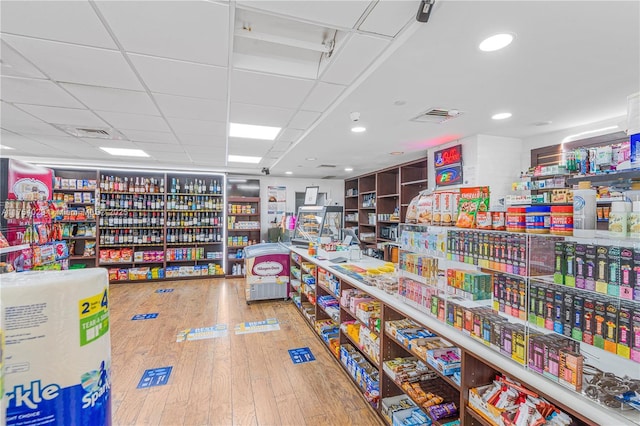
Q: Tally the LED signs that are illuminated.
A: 2